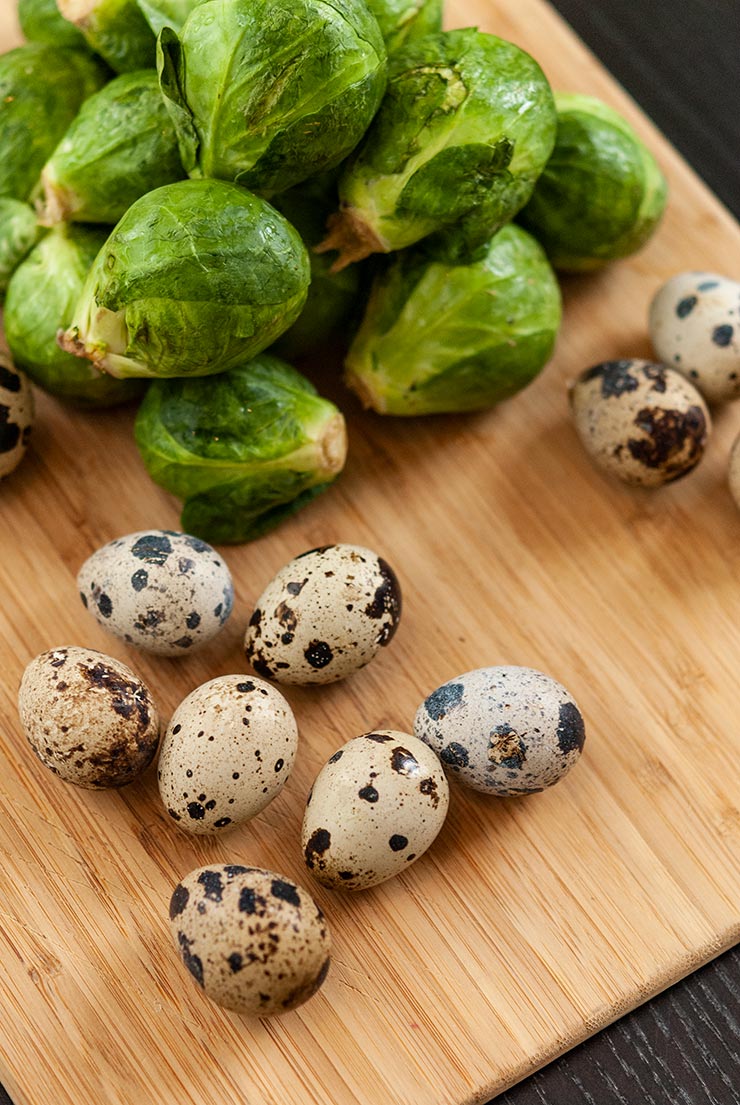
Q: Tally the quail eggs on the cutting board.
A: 11